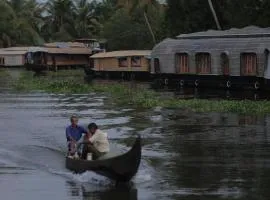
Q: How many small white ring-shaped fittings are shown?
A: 5